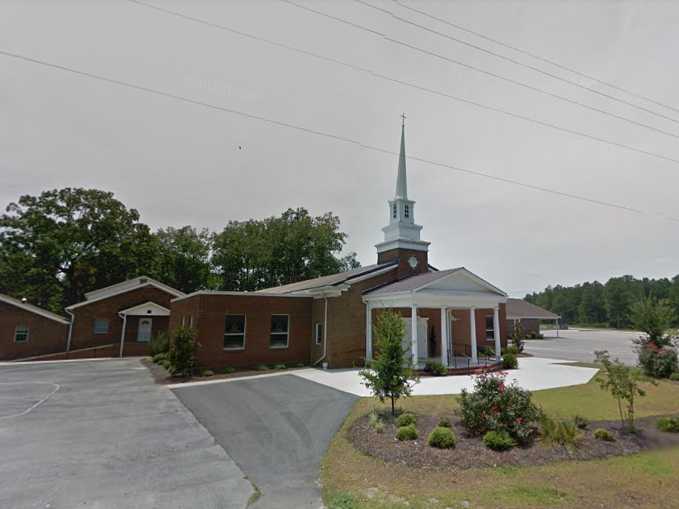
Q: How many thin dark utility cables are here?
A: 5